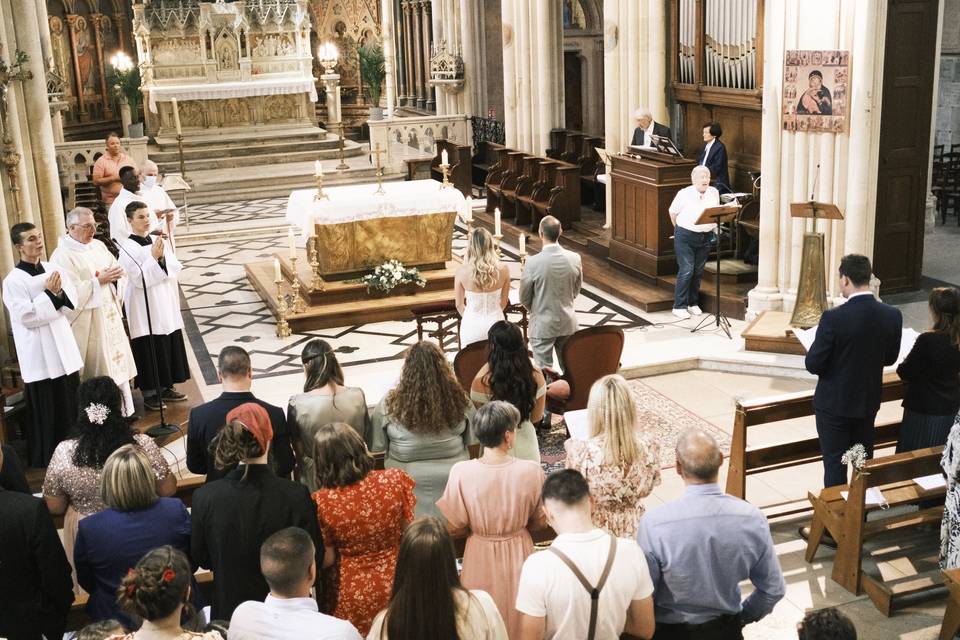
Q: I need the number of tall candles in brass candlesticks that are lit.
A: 8